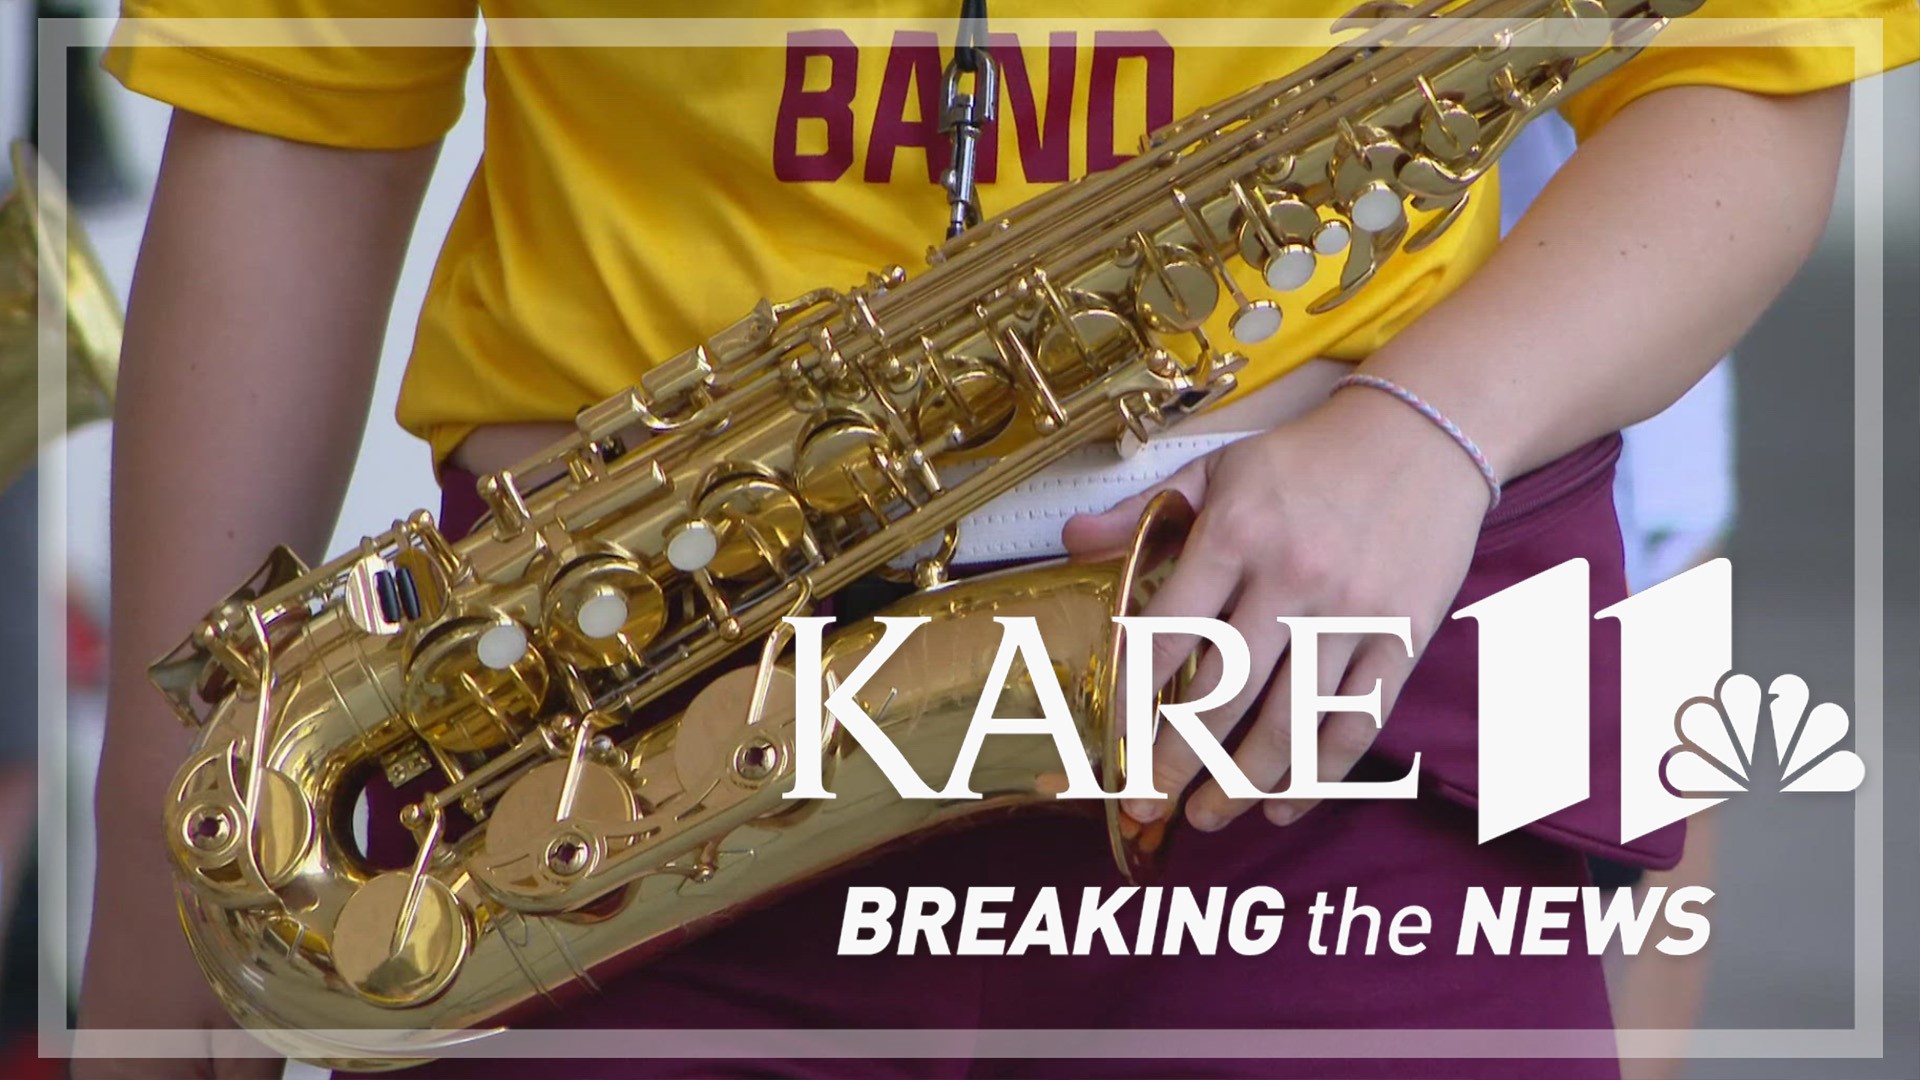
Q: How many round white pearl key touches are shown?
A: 7